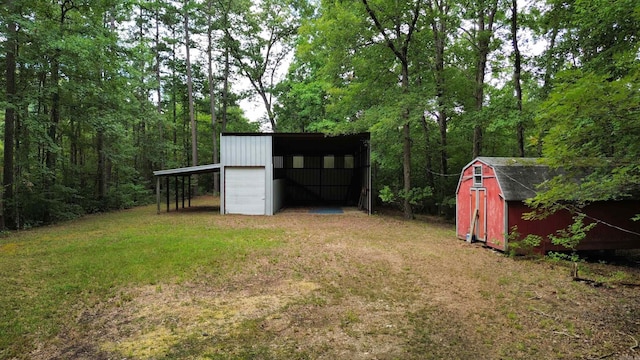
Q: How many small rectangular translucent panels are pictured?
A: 4